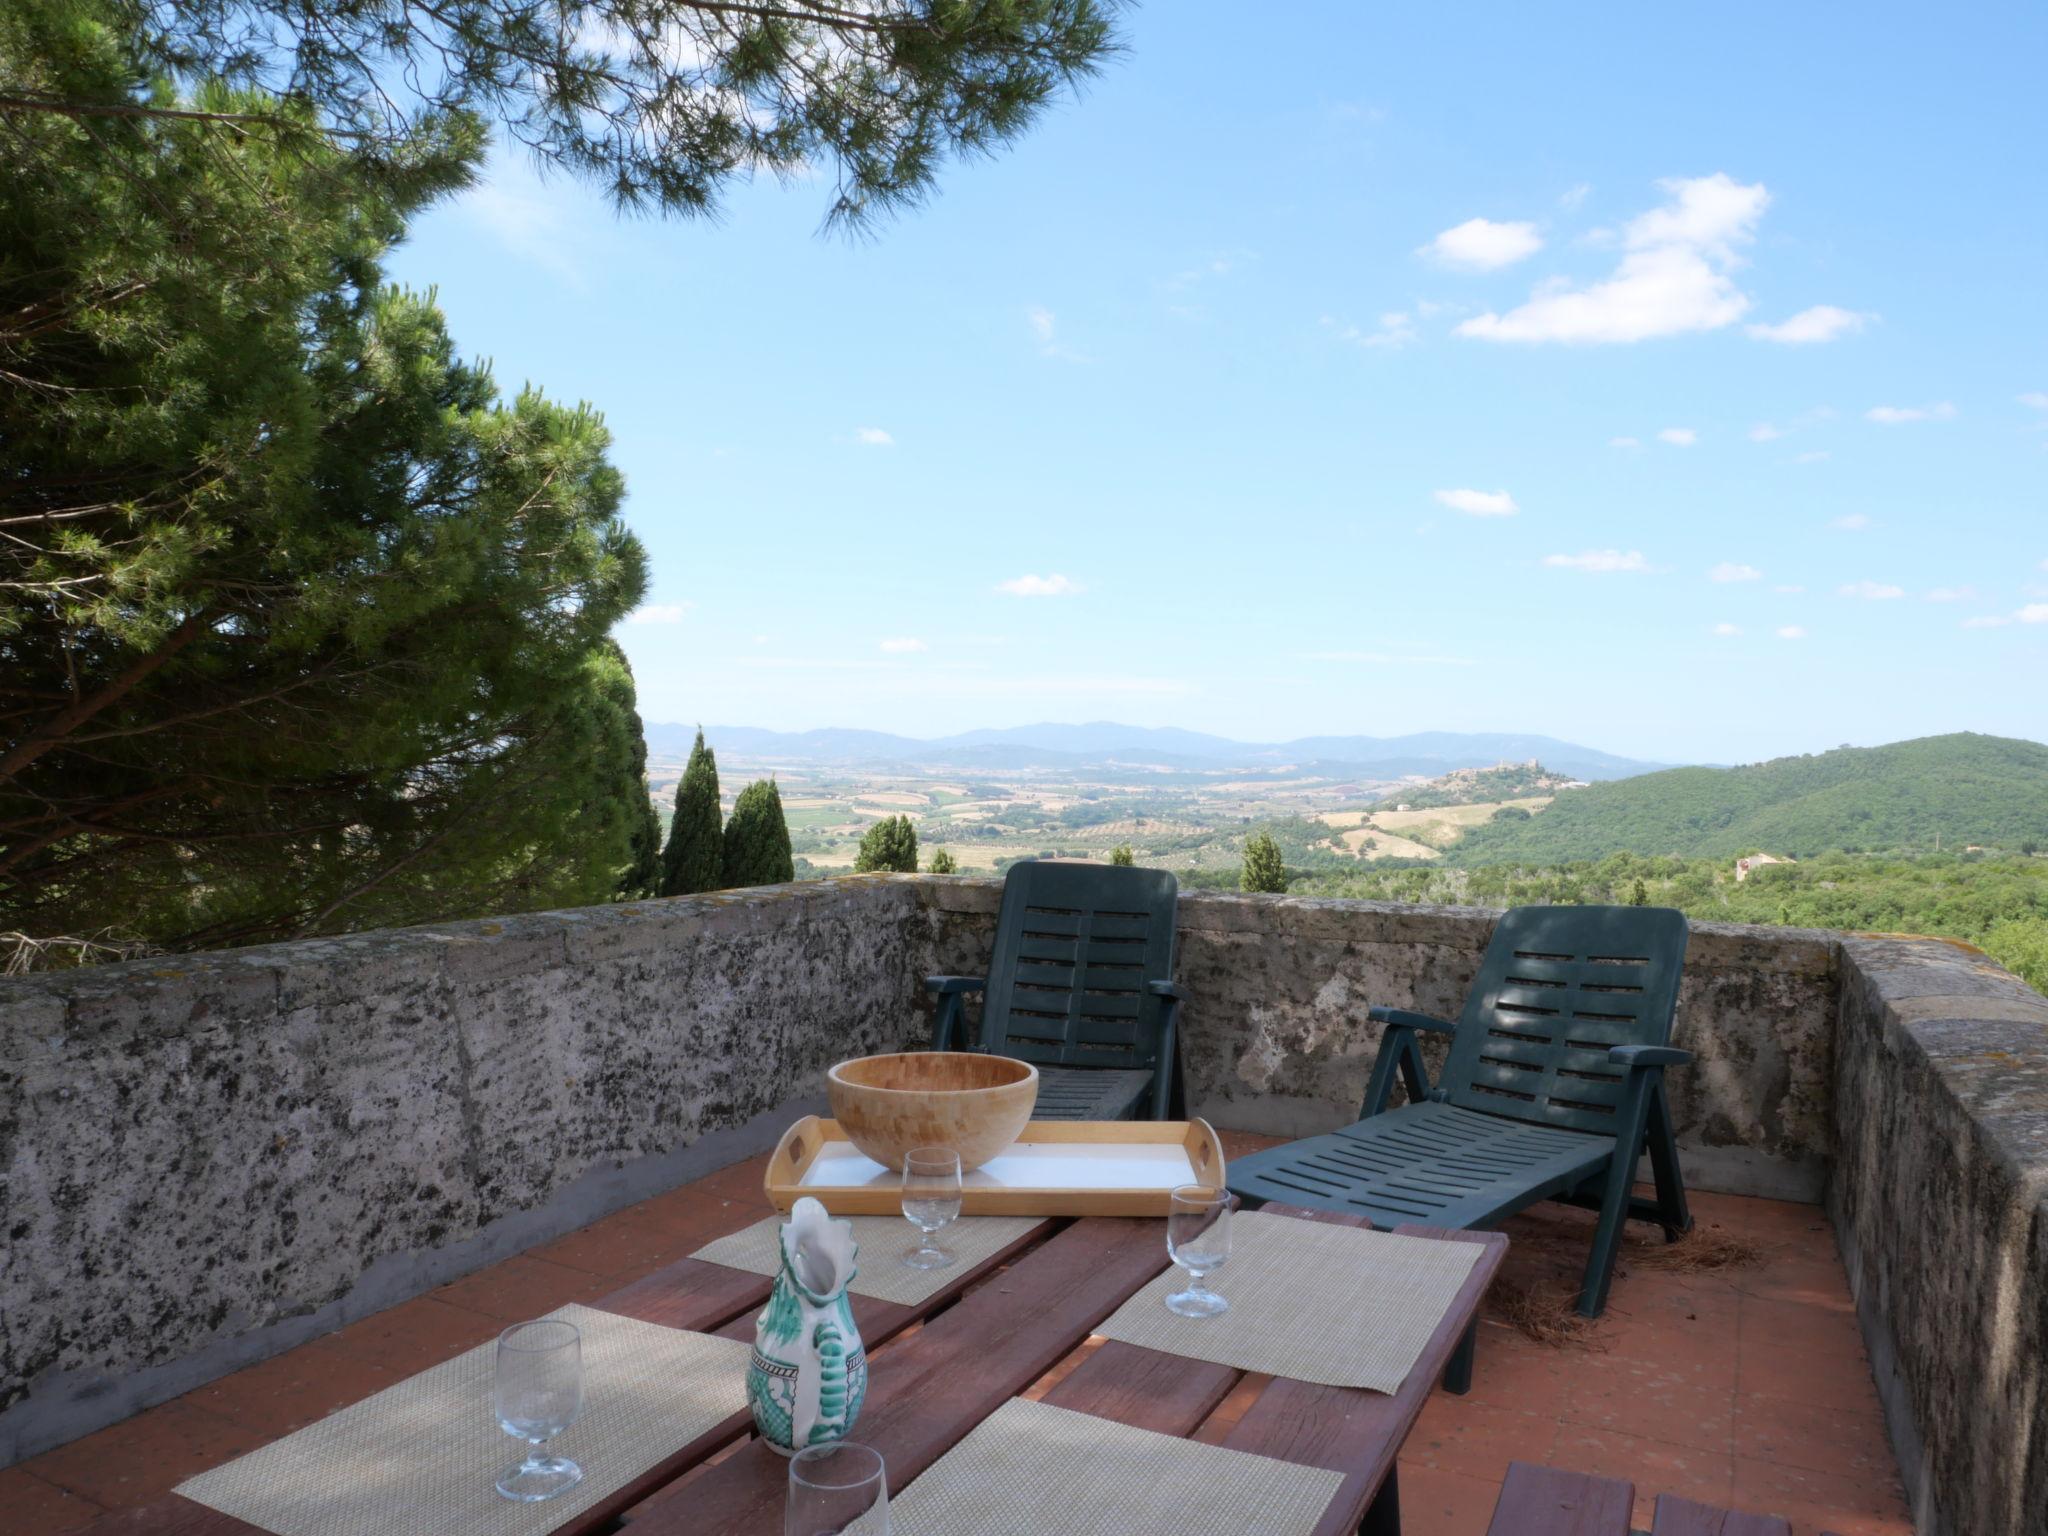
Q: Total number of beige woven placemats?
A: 4